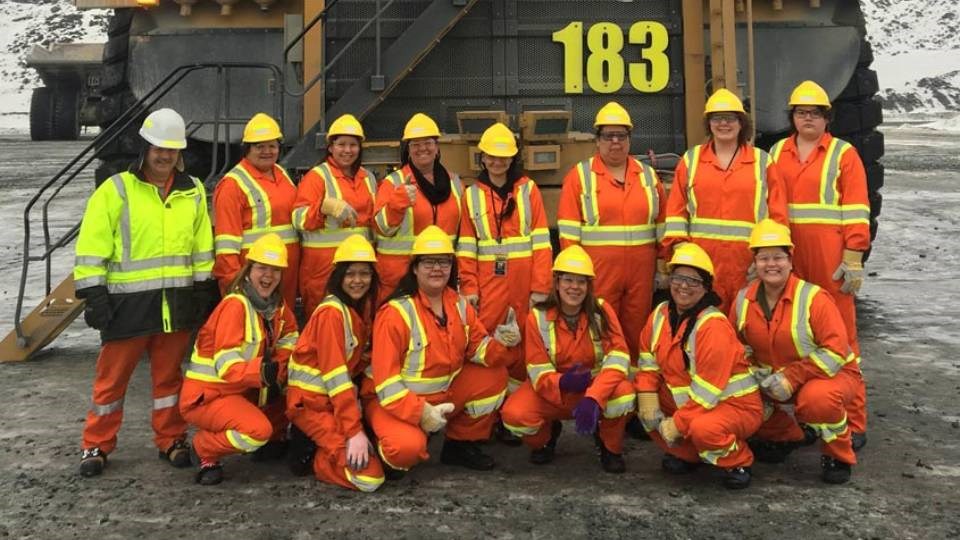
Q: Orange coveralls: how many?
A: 13